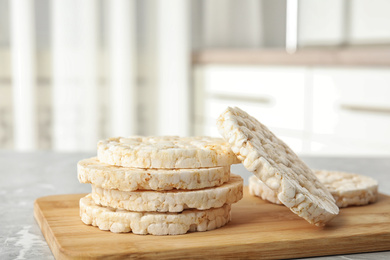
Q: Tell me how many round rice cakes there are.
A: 6